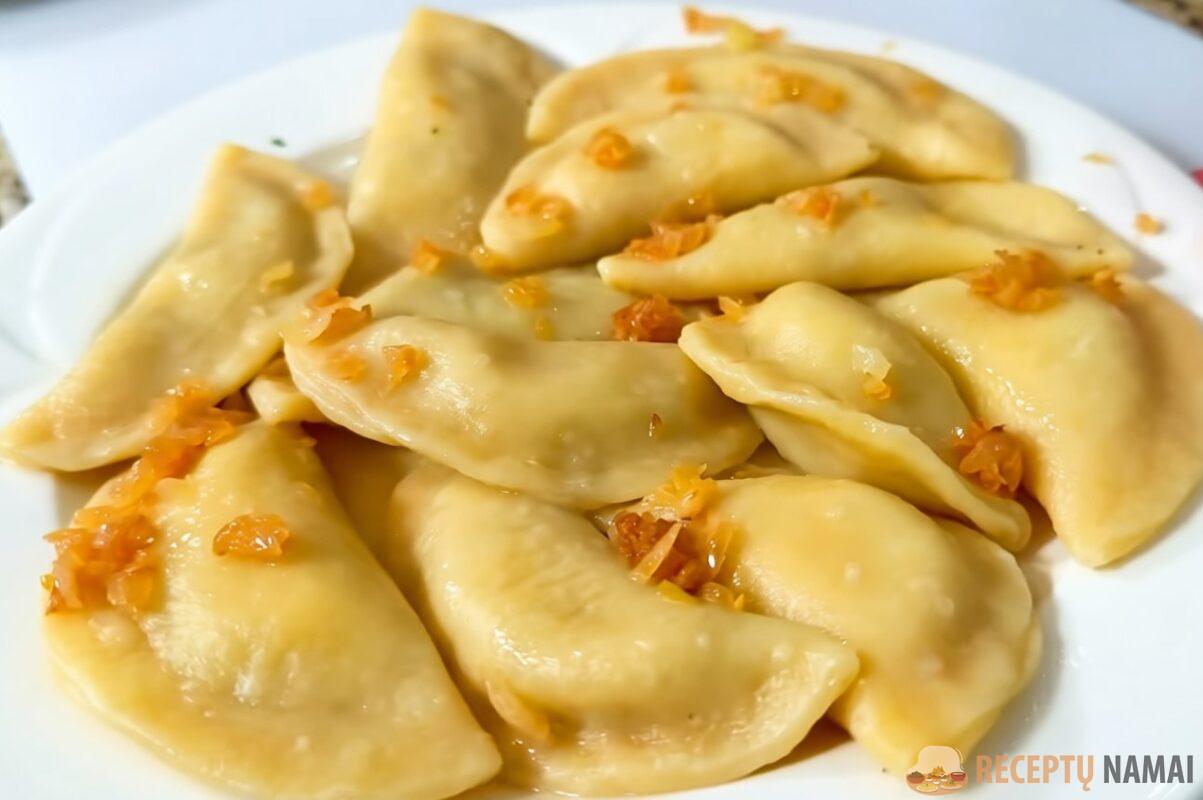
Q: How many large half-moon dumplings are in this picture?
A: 12